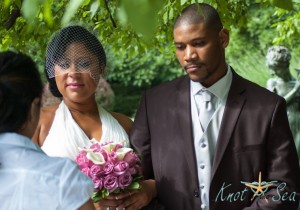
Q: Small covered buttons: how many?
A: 4